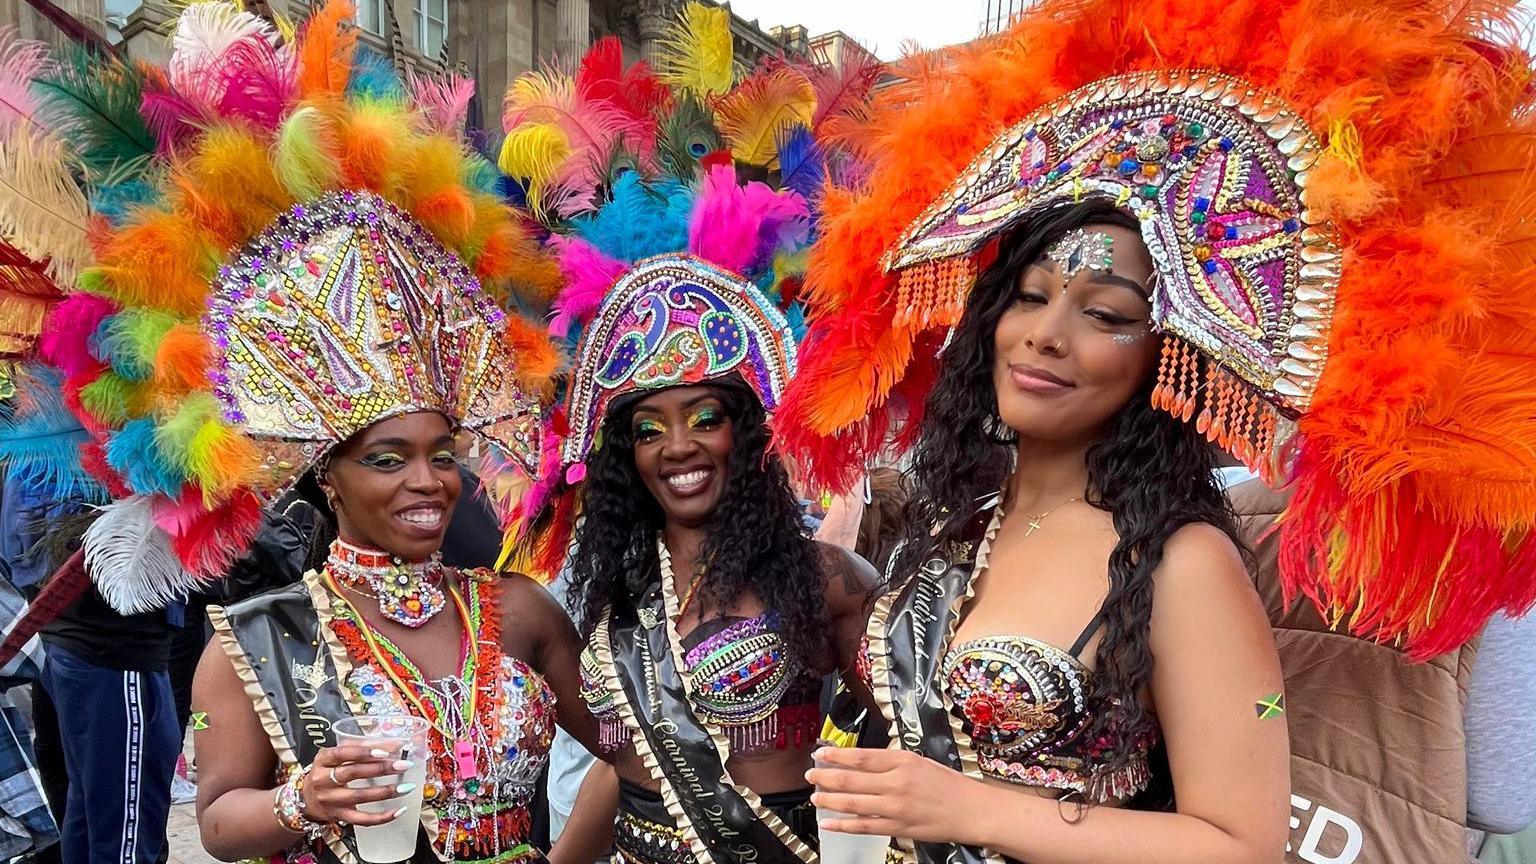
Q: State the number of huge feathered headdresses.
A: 3